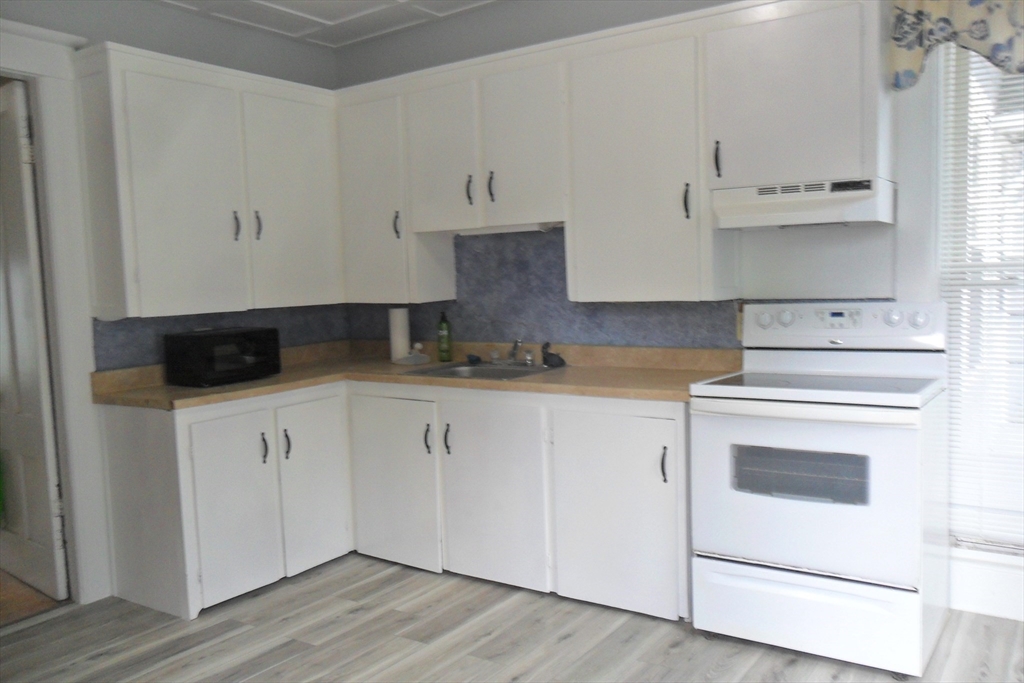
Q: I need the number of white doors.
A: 13